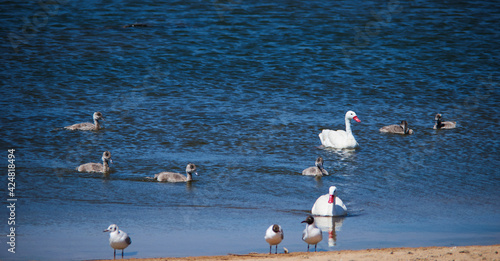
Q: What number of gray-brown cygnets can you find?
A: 6